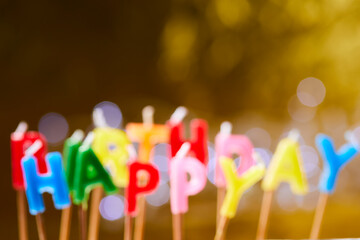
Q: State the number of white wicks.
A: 13